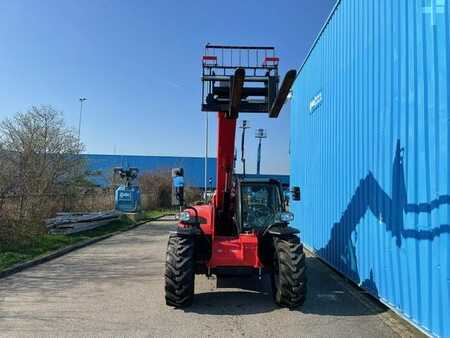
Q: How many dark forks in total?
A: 2